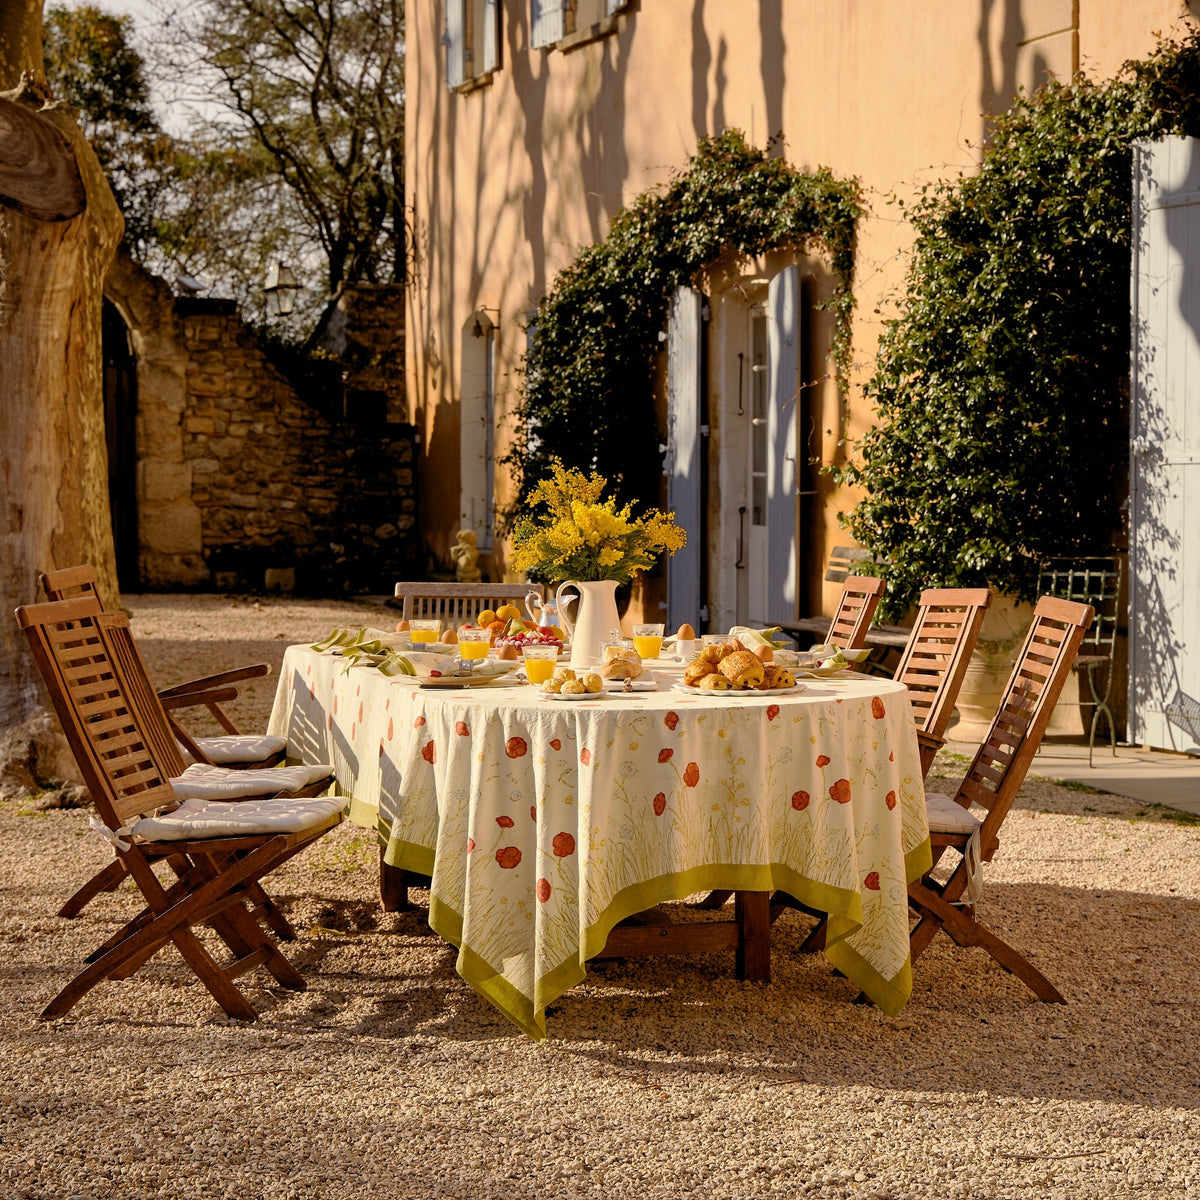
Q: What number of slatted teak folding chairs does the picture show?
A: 6